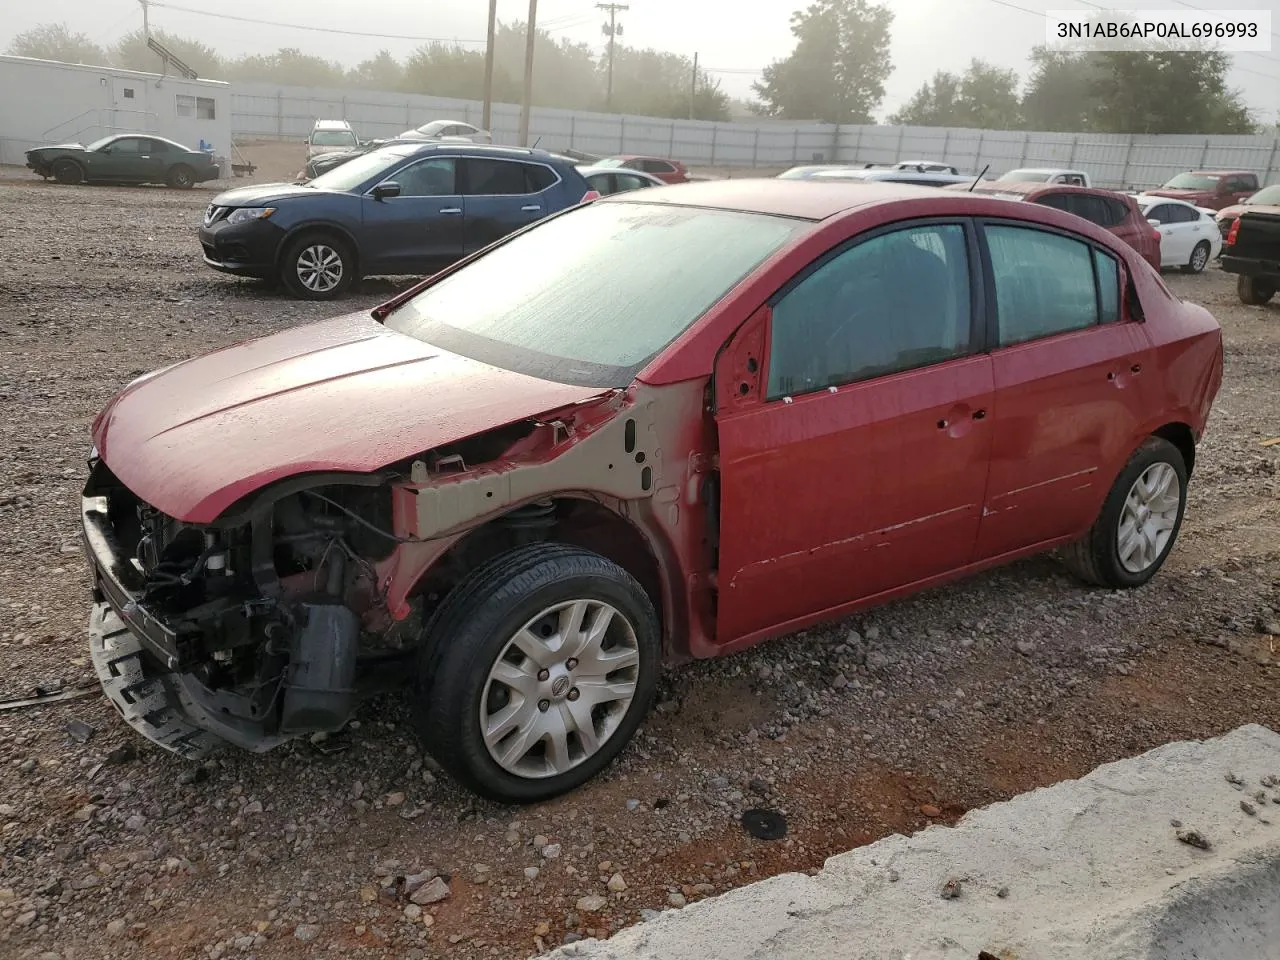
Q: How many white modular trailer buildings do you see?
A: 1